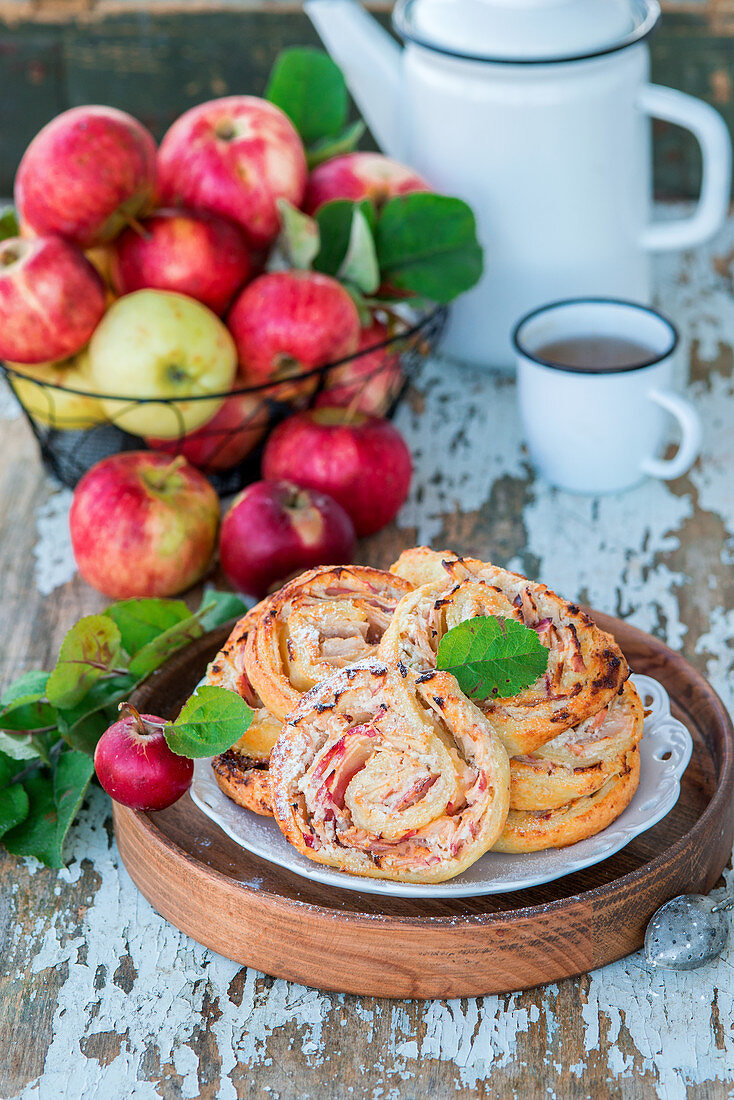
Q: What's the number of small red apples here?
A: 1